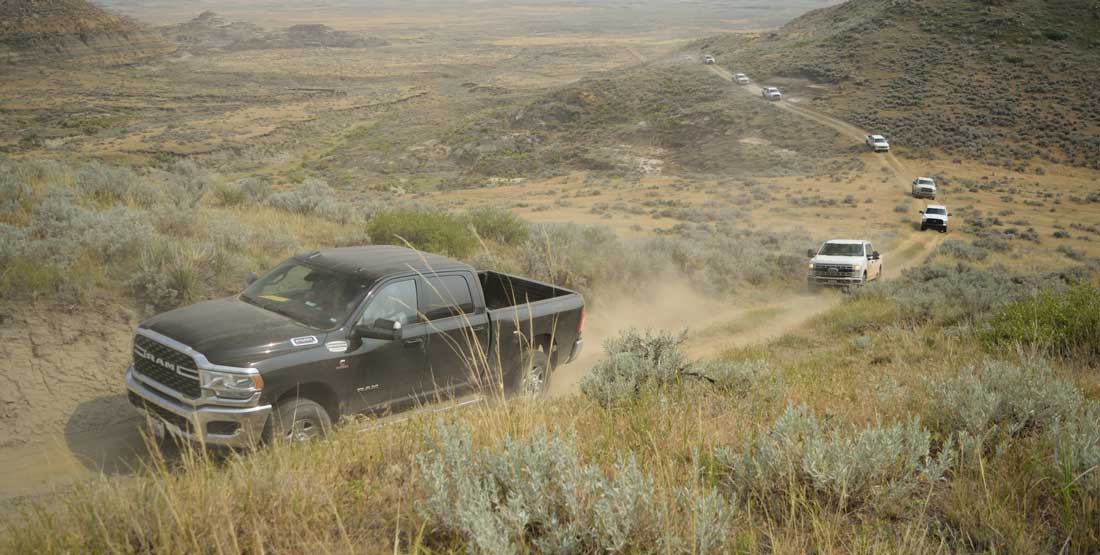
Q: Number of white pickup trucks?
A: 7